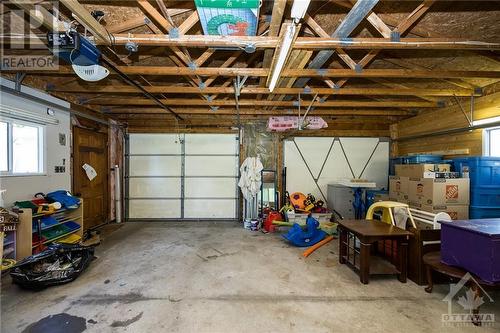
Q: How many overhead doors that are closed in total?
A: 2